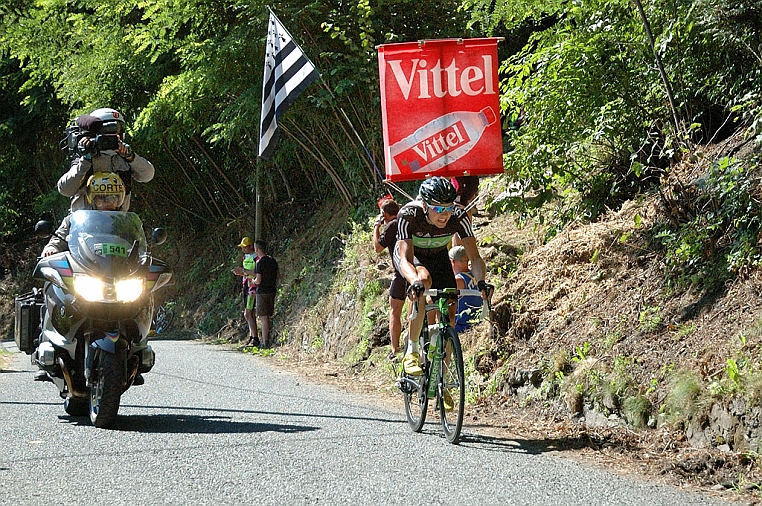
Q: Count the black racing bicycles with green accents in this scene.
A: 1